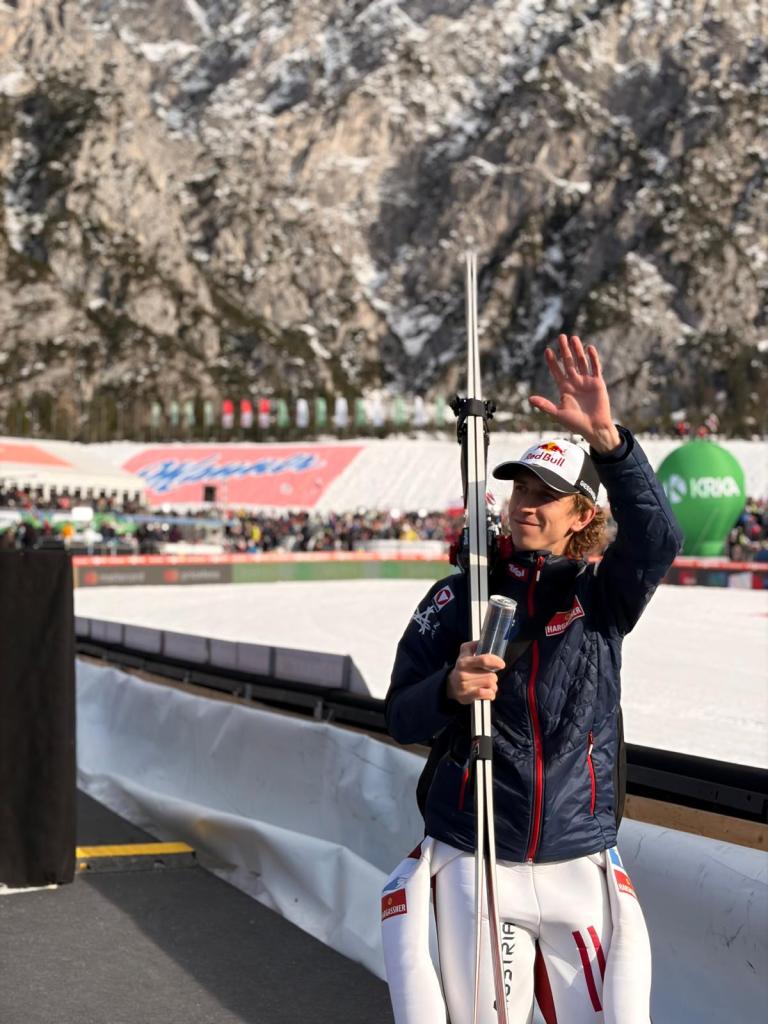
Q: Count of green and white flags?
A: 13